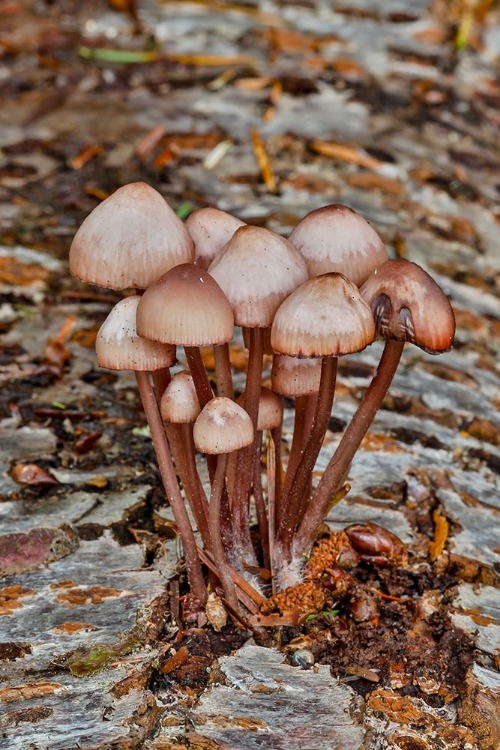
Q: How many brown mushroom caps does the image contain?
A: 12